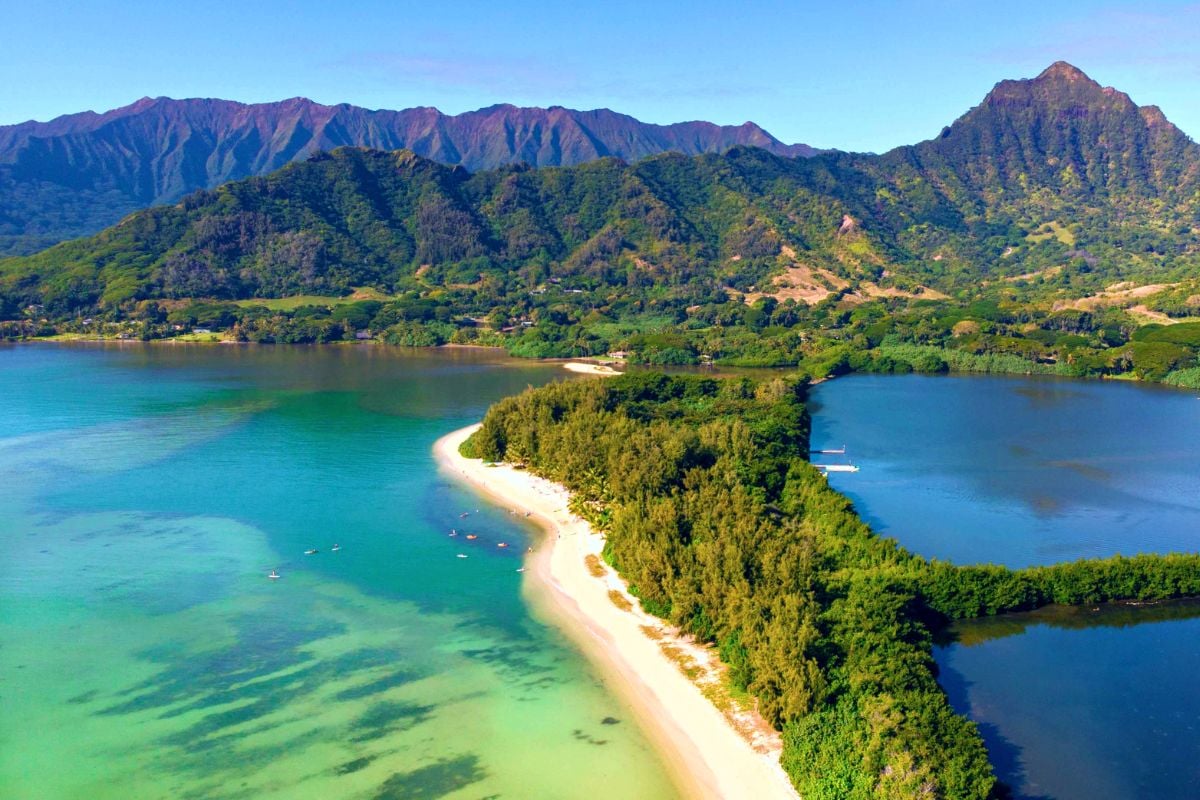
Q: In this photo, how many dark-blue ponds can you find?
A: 2